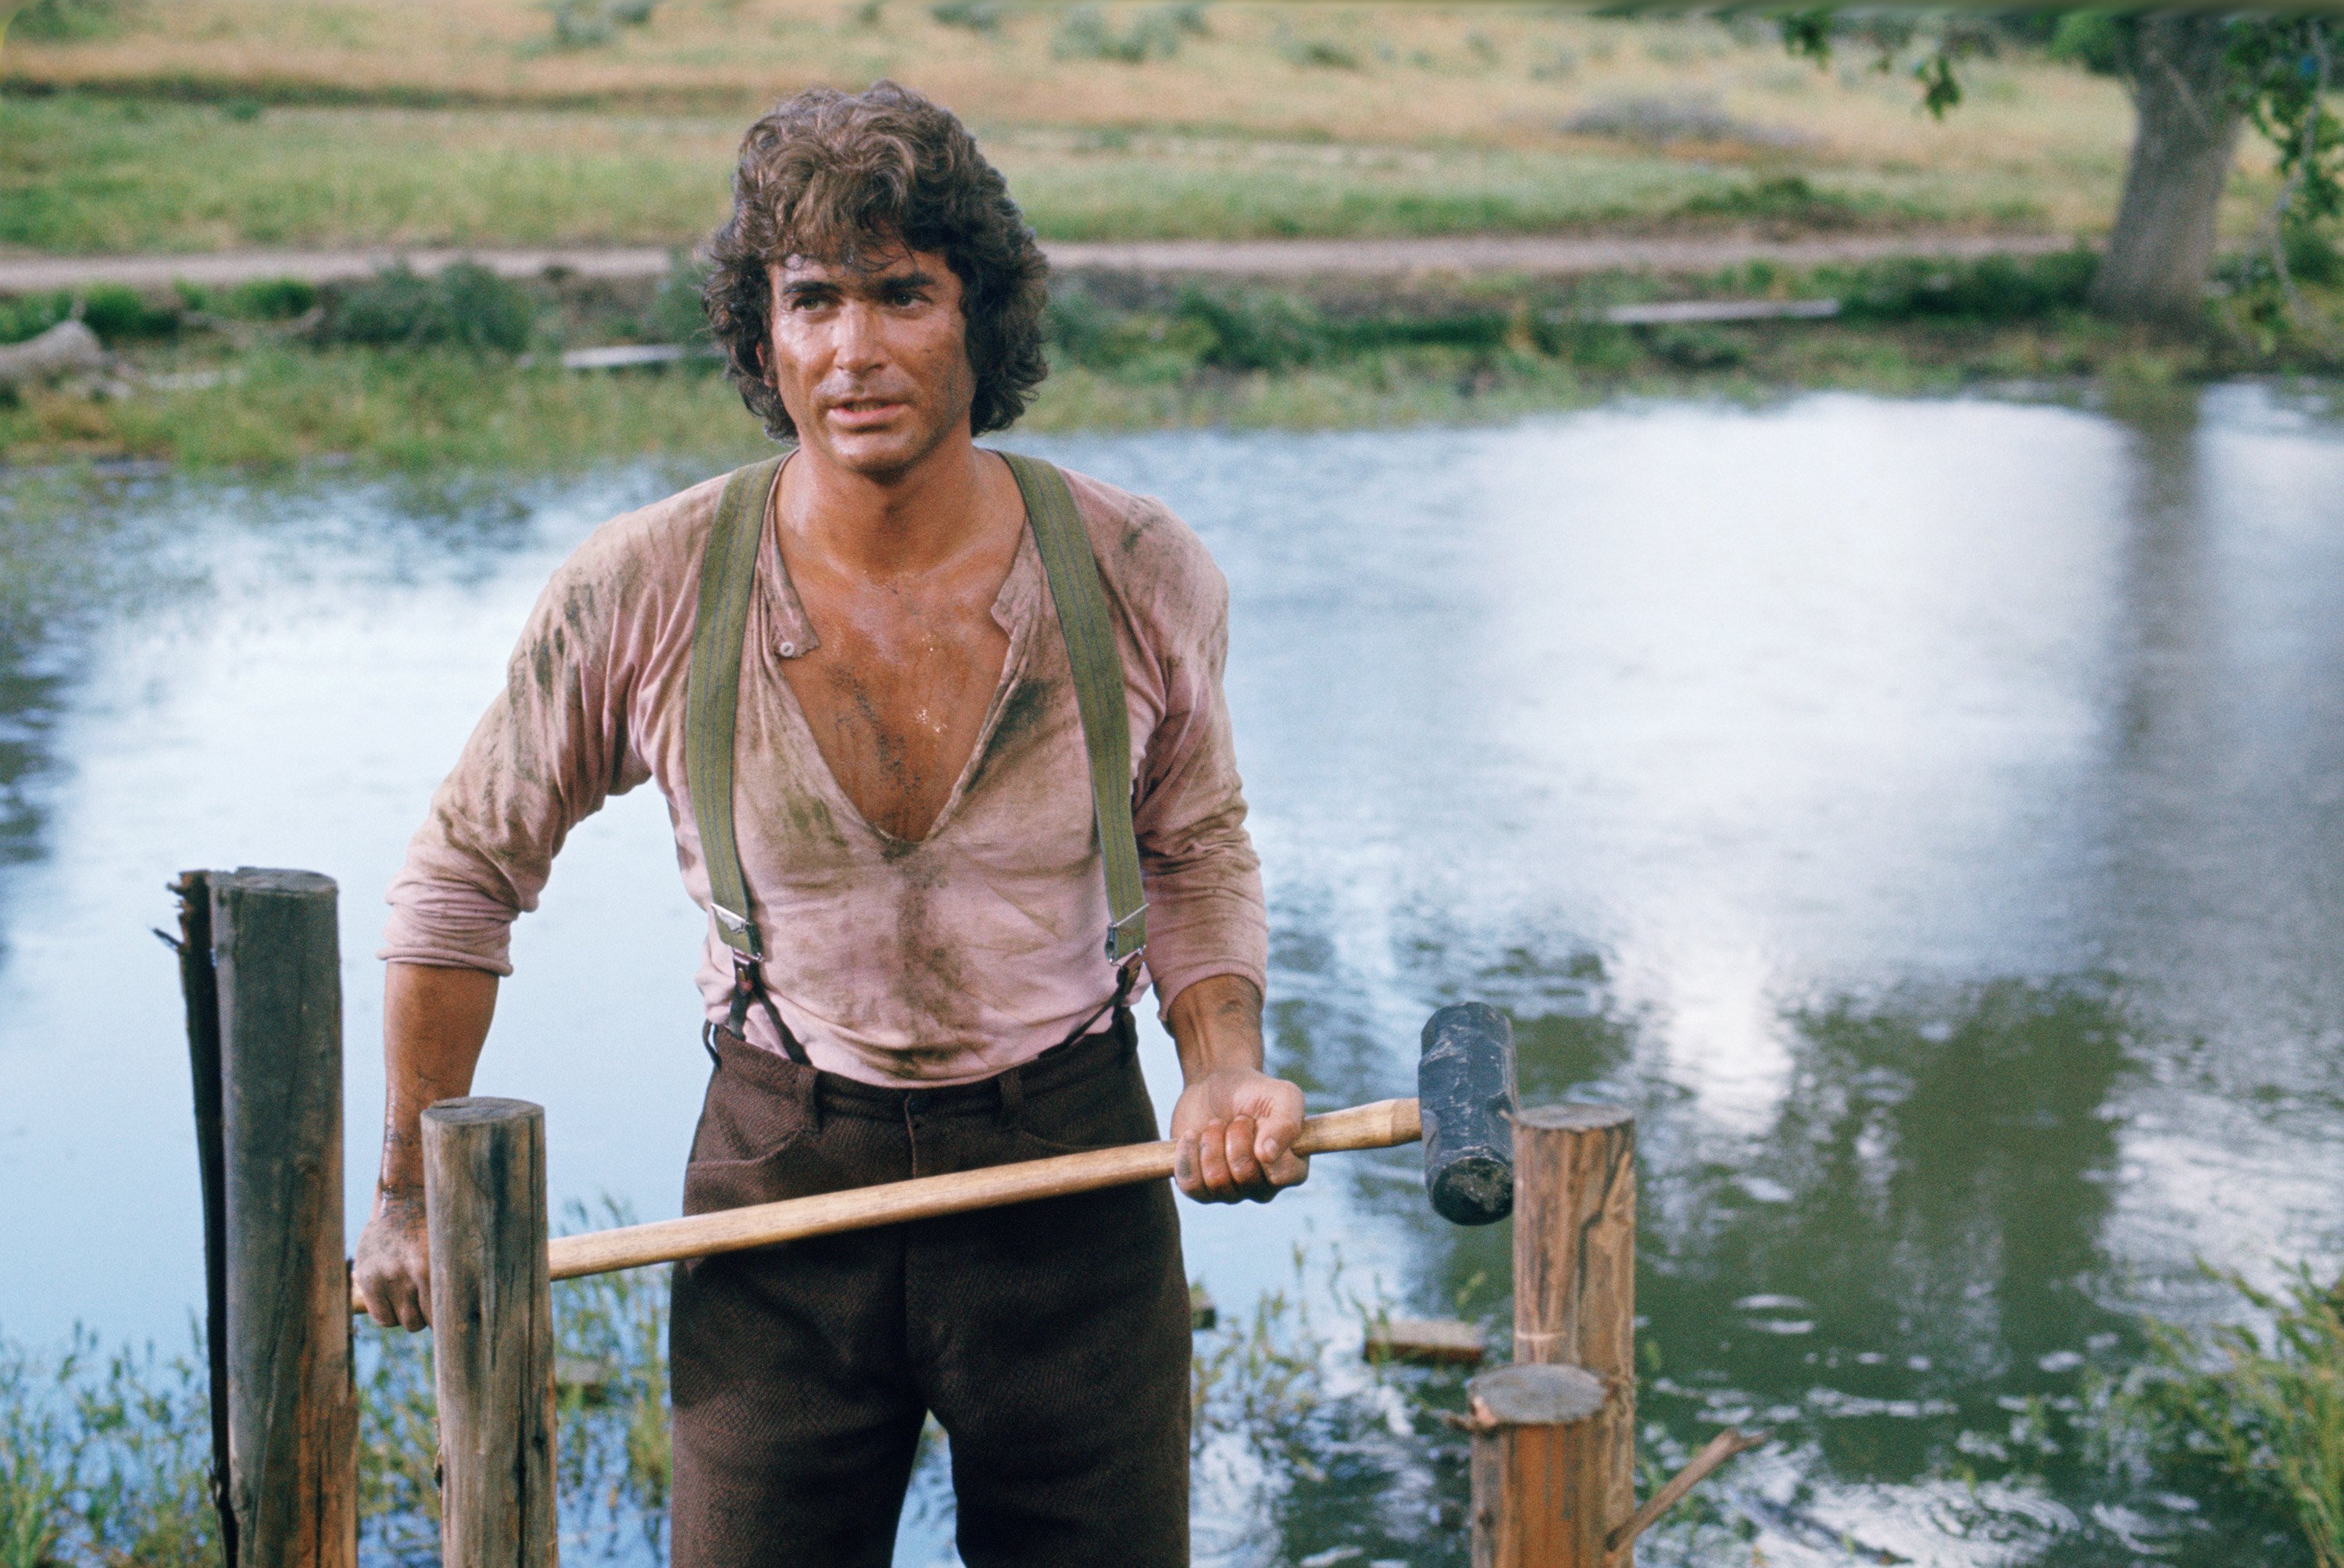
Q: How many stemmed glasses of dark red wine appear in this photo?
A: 0